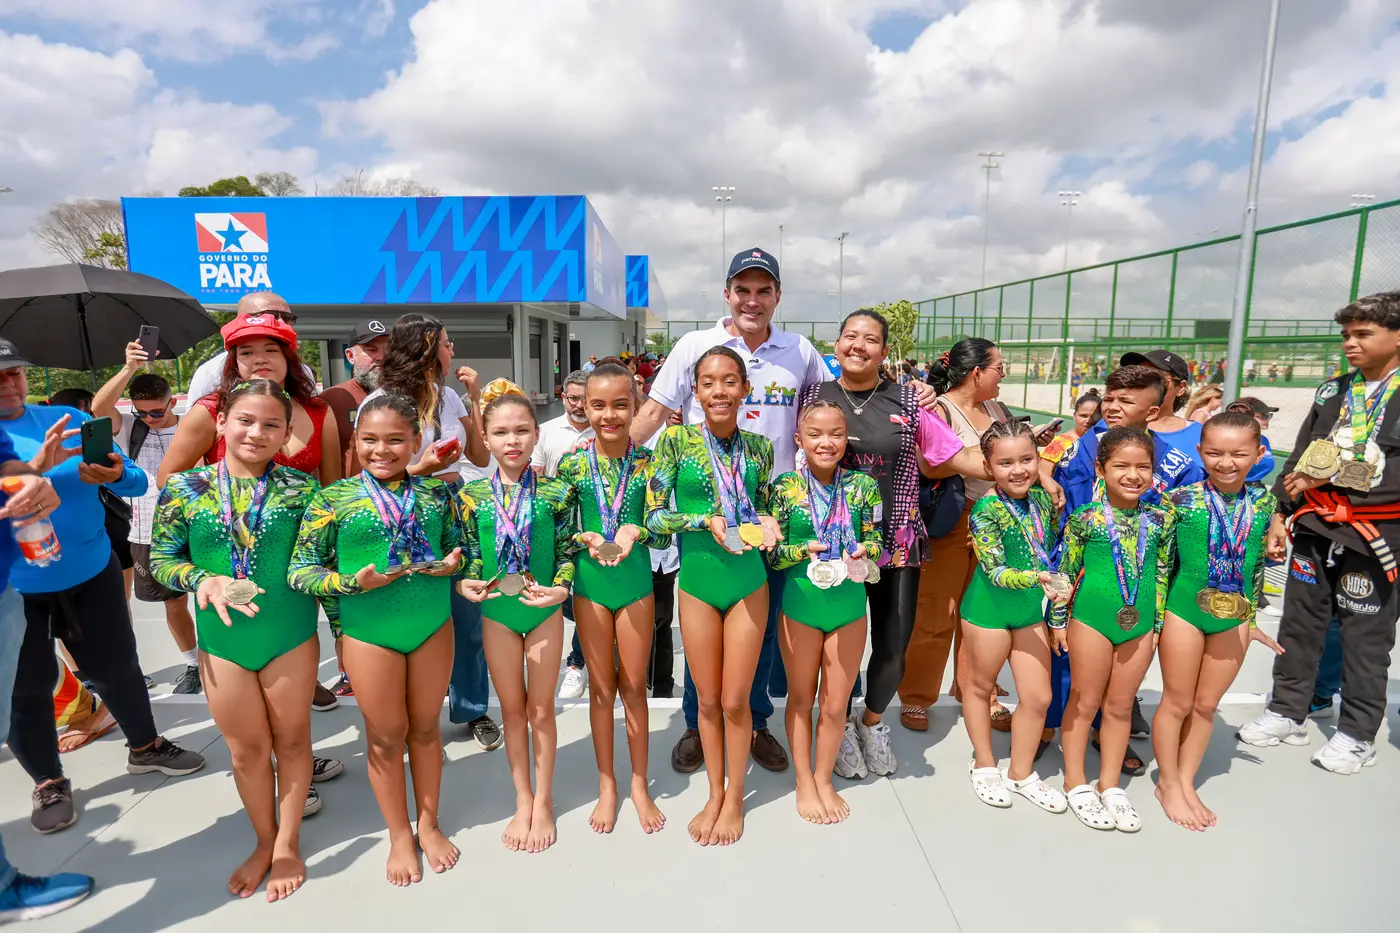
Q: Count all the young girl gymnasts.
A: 9